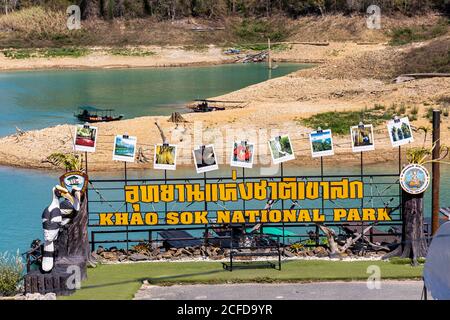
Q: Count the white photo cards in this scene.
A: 9